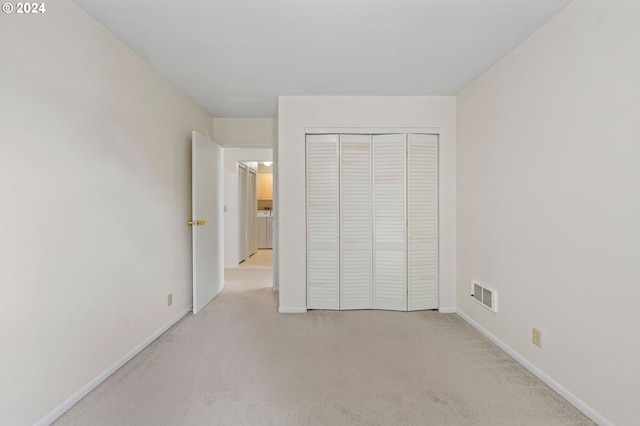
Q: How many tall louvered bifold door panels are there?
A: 4